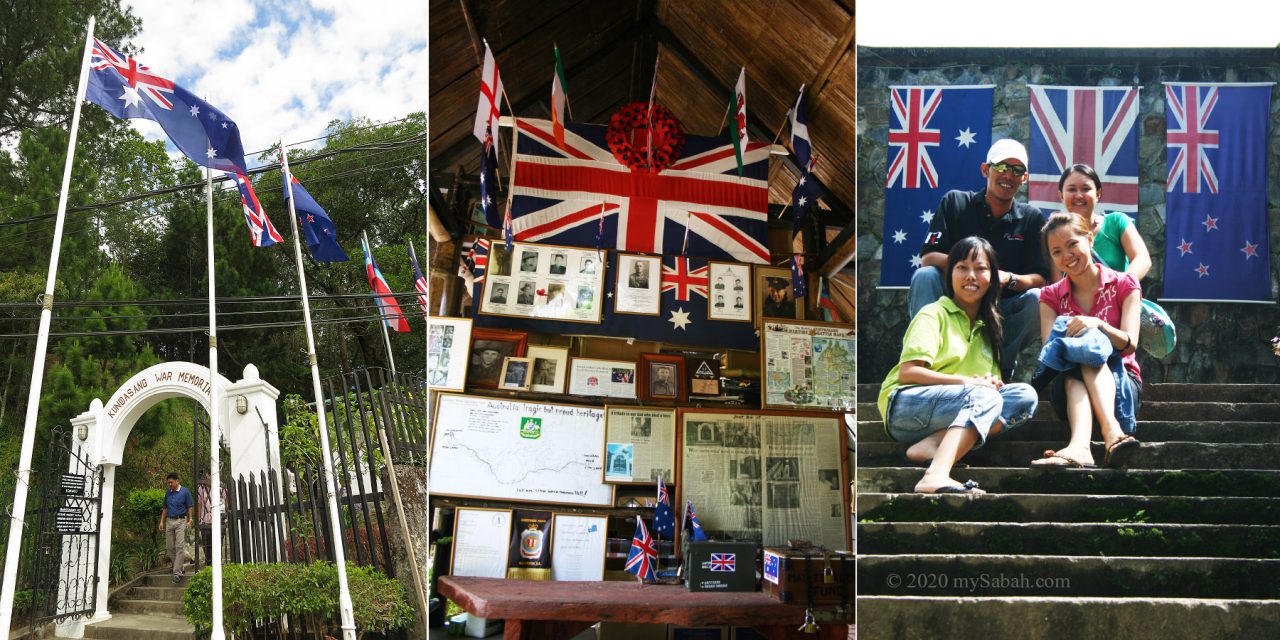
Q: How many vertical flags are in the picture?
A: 3